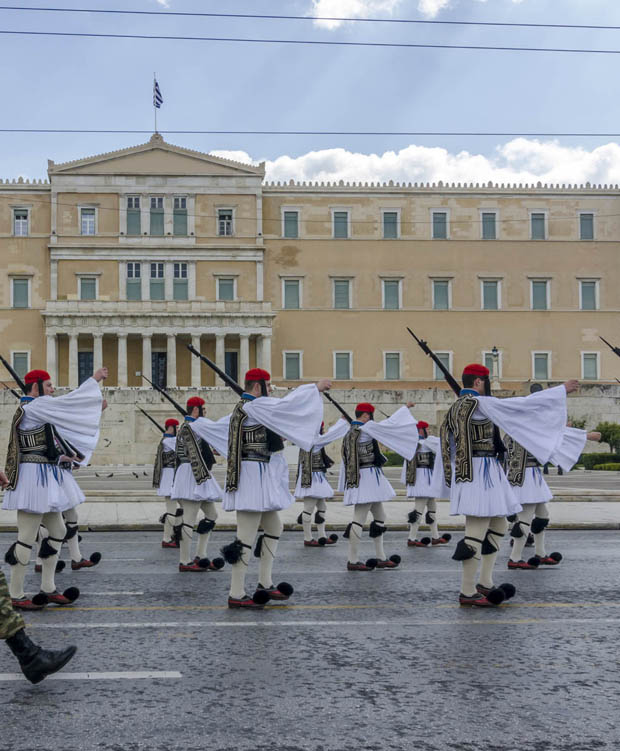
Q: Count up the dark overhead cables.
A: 3